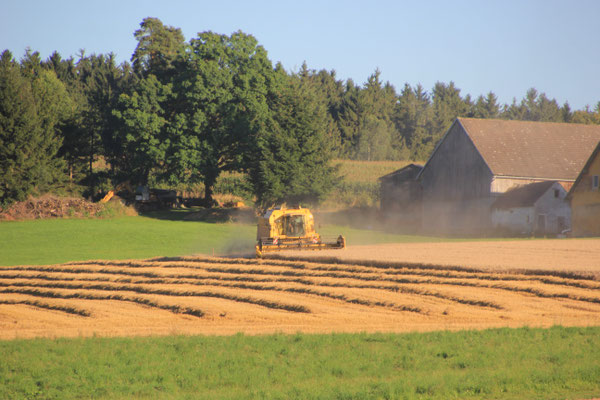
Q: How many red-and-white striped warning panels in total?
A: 2